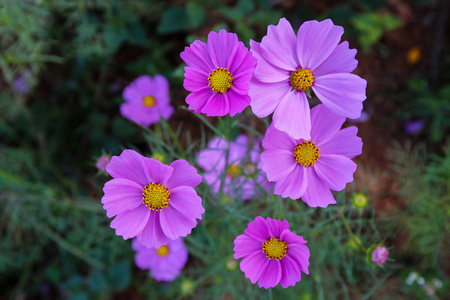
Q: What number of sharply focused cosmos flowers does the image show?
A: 5